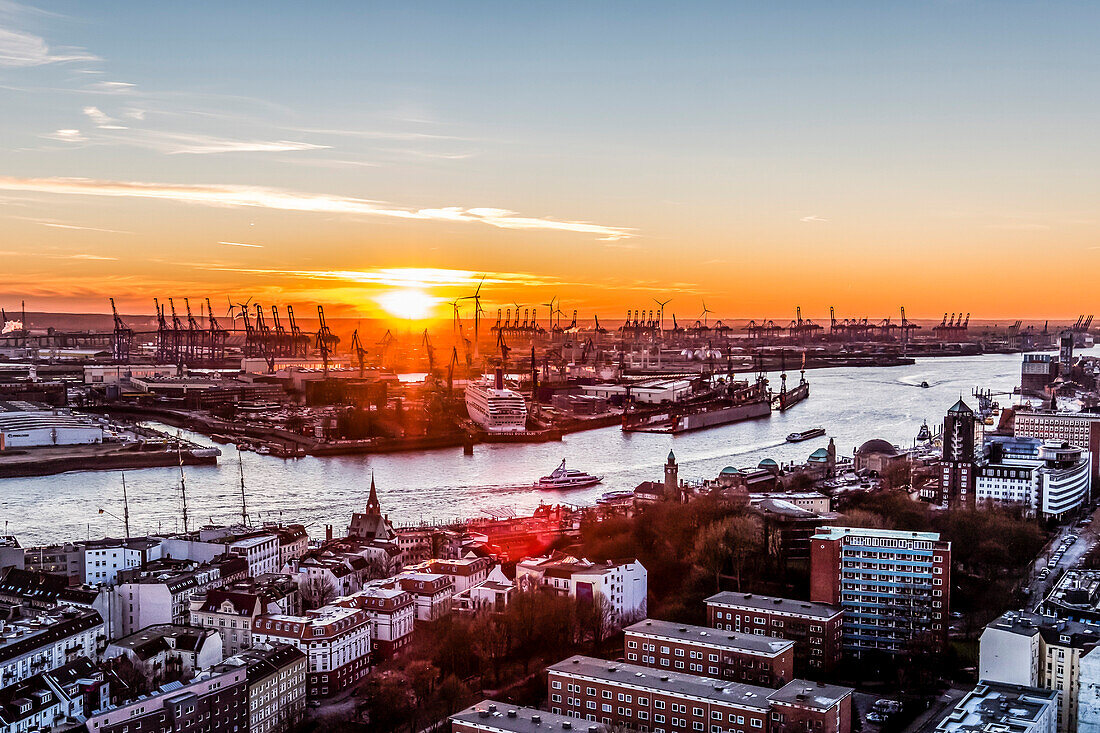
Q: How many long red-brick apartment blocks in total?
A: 4